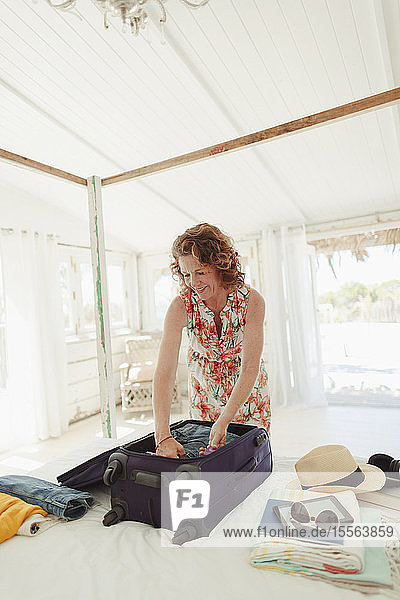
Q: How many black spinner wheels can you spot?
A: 4